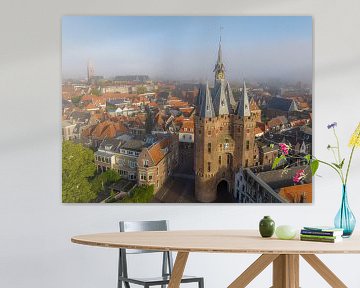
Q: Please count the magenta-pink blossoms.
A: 2